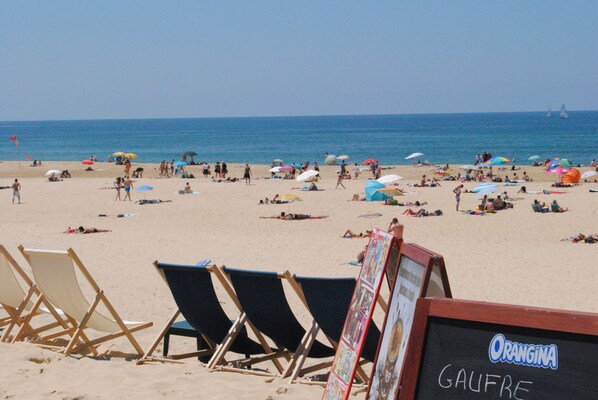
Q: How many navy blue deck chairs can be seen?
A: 3